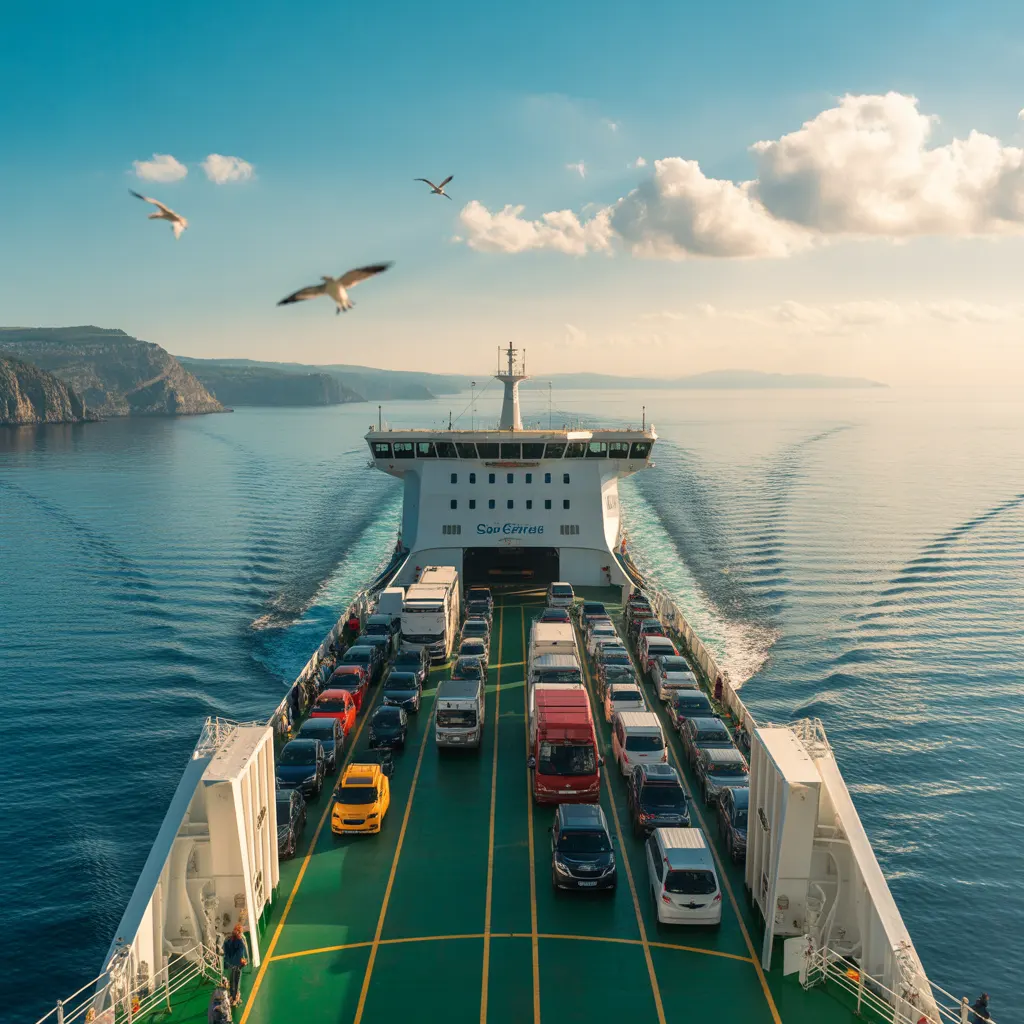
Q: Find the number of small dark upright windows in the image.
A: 14